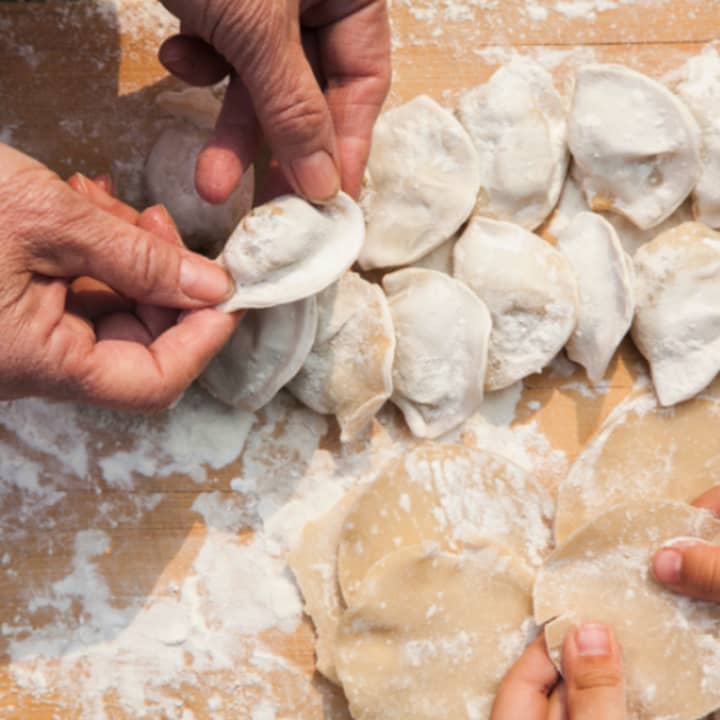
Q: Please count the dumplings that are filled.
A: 12